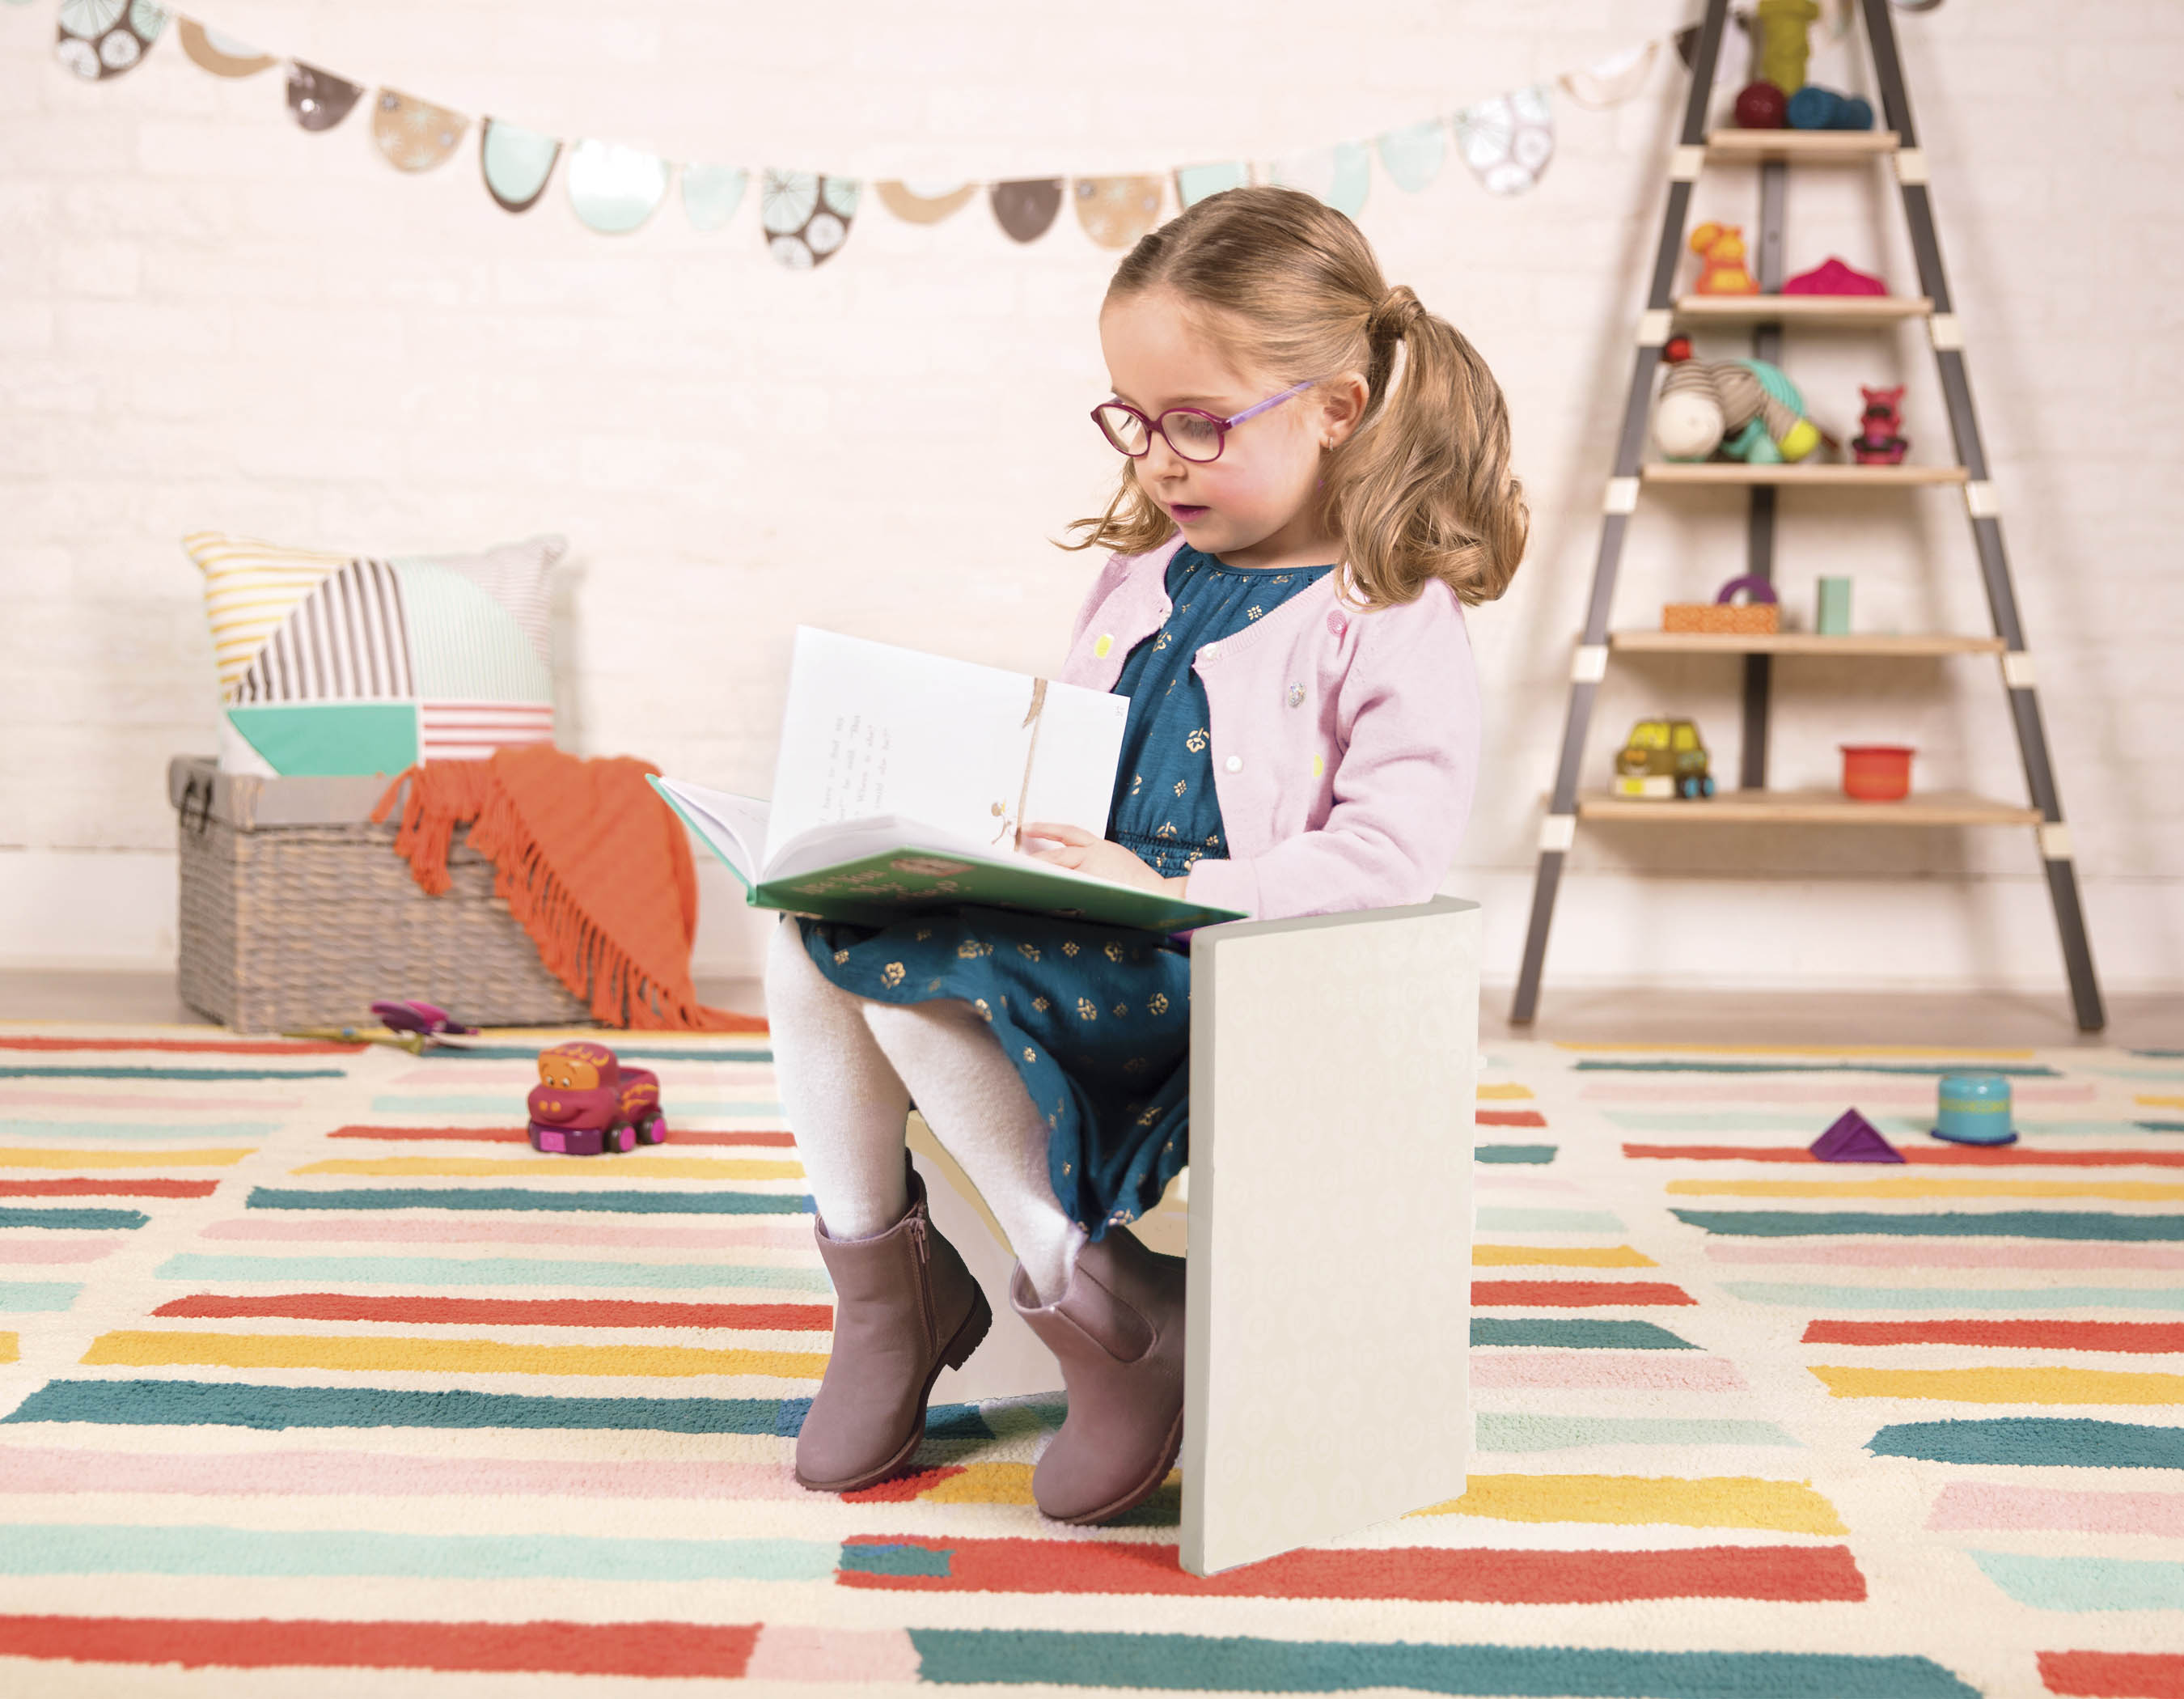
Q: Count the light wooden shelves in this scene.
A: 5